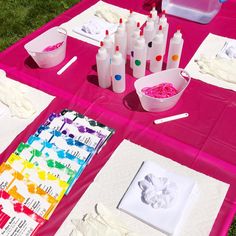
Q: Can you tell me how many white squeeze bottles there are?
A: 12